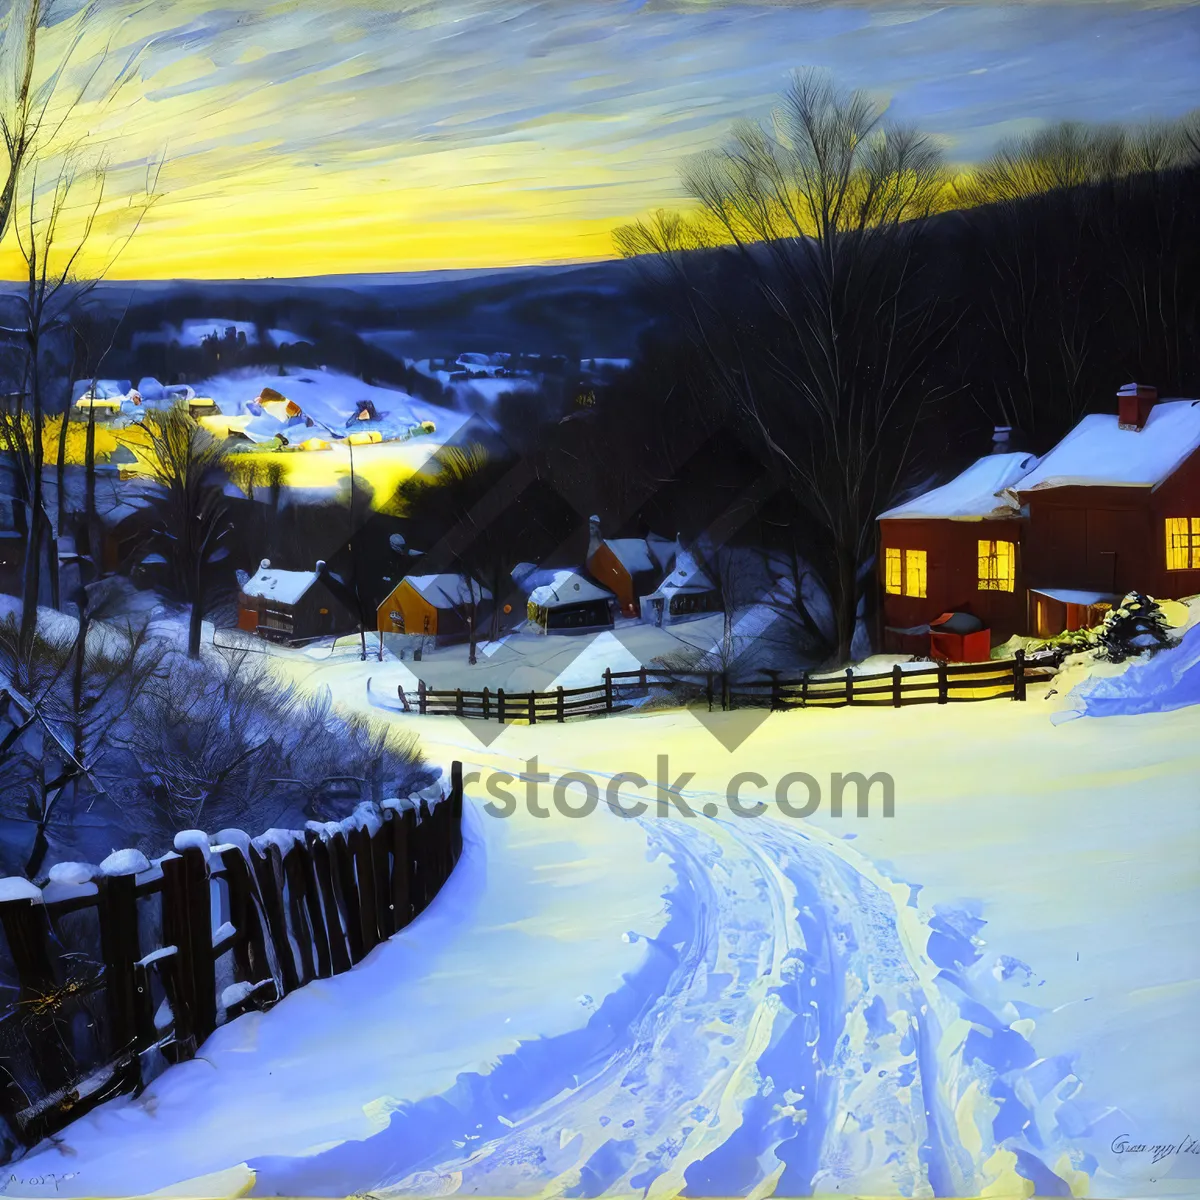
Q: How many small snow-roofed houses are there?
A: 5